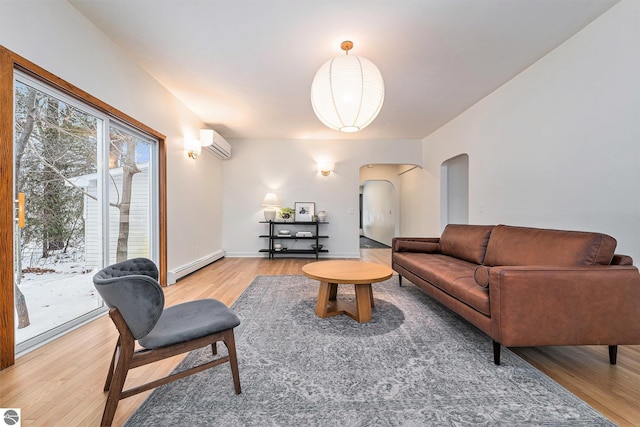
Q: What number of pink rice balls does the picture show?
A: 0